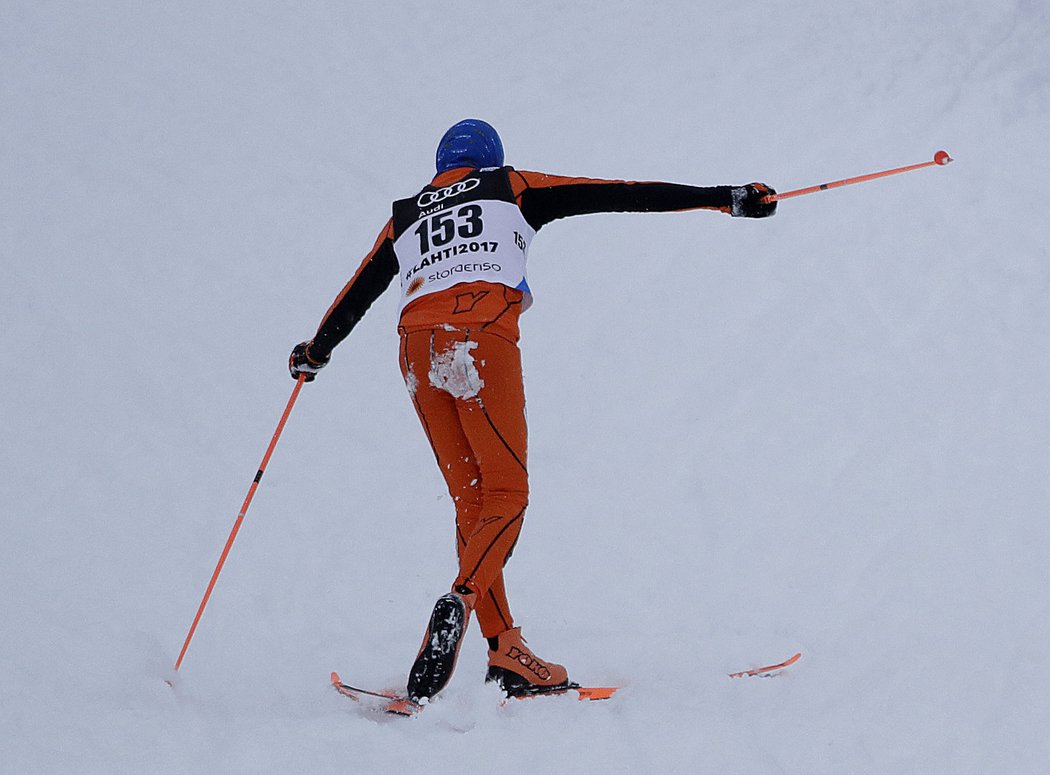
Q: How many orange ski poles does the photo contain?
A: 2